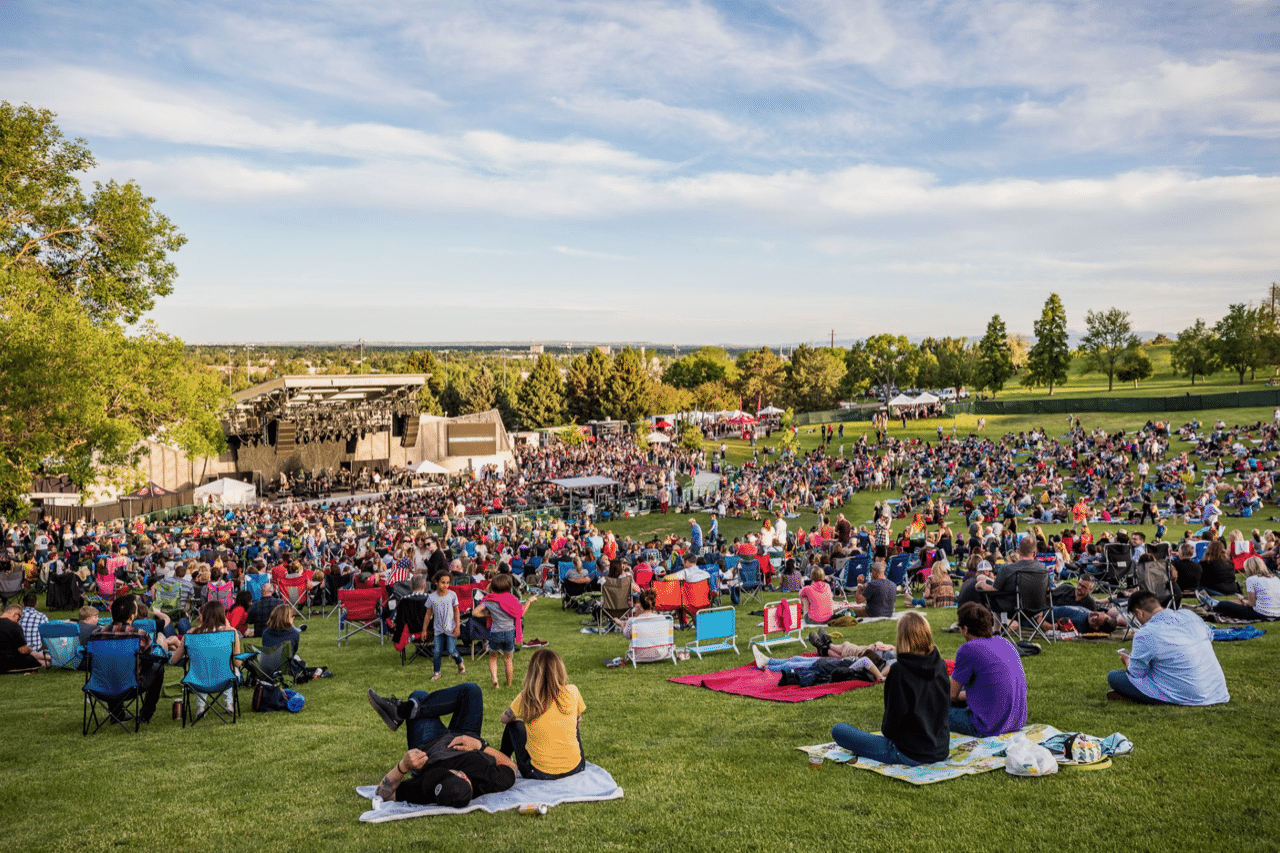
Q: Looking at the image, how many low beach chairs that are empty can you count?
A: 2